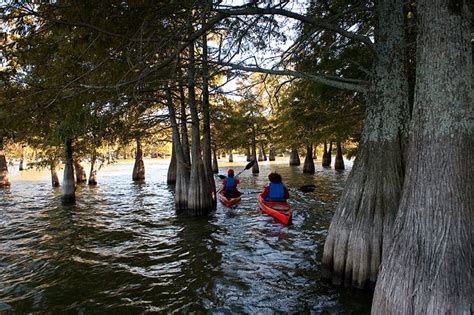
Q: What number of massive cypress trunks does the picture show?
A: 2